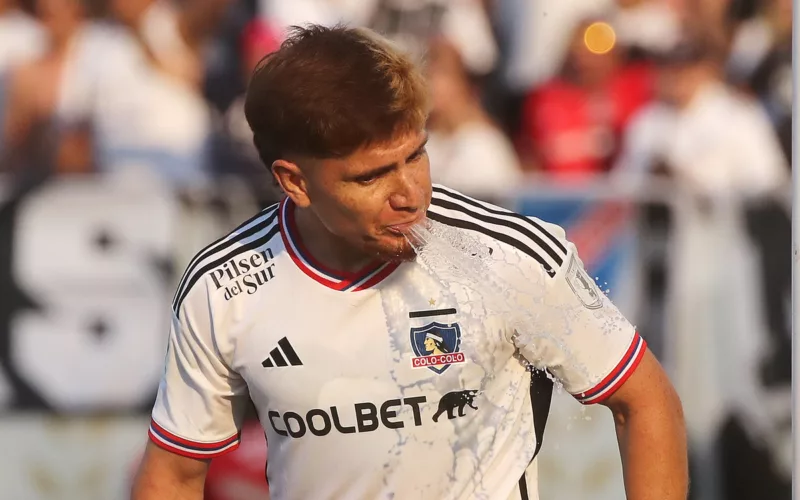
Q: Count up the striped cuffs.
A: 2